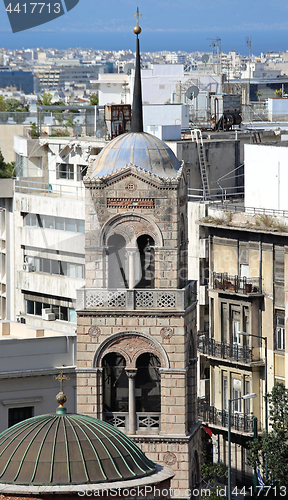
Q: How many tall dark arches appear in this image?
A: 4